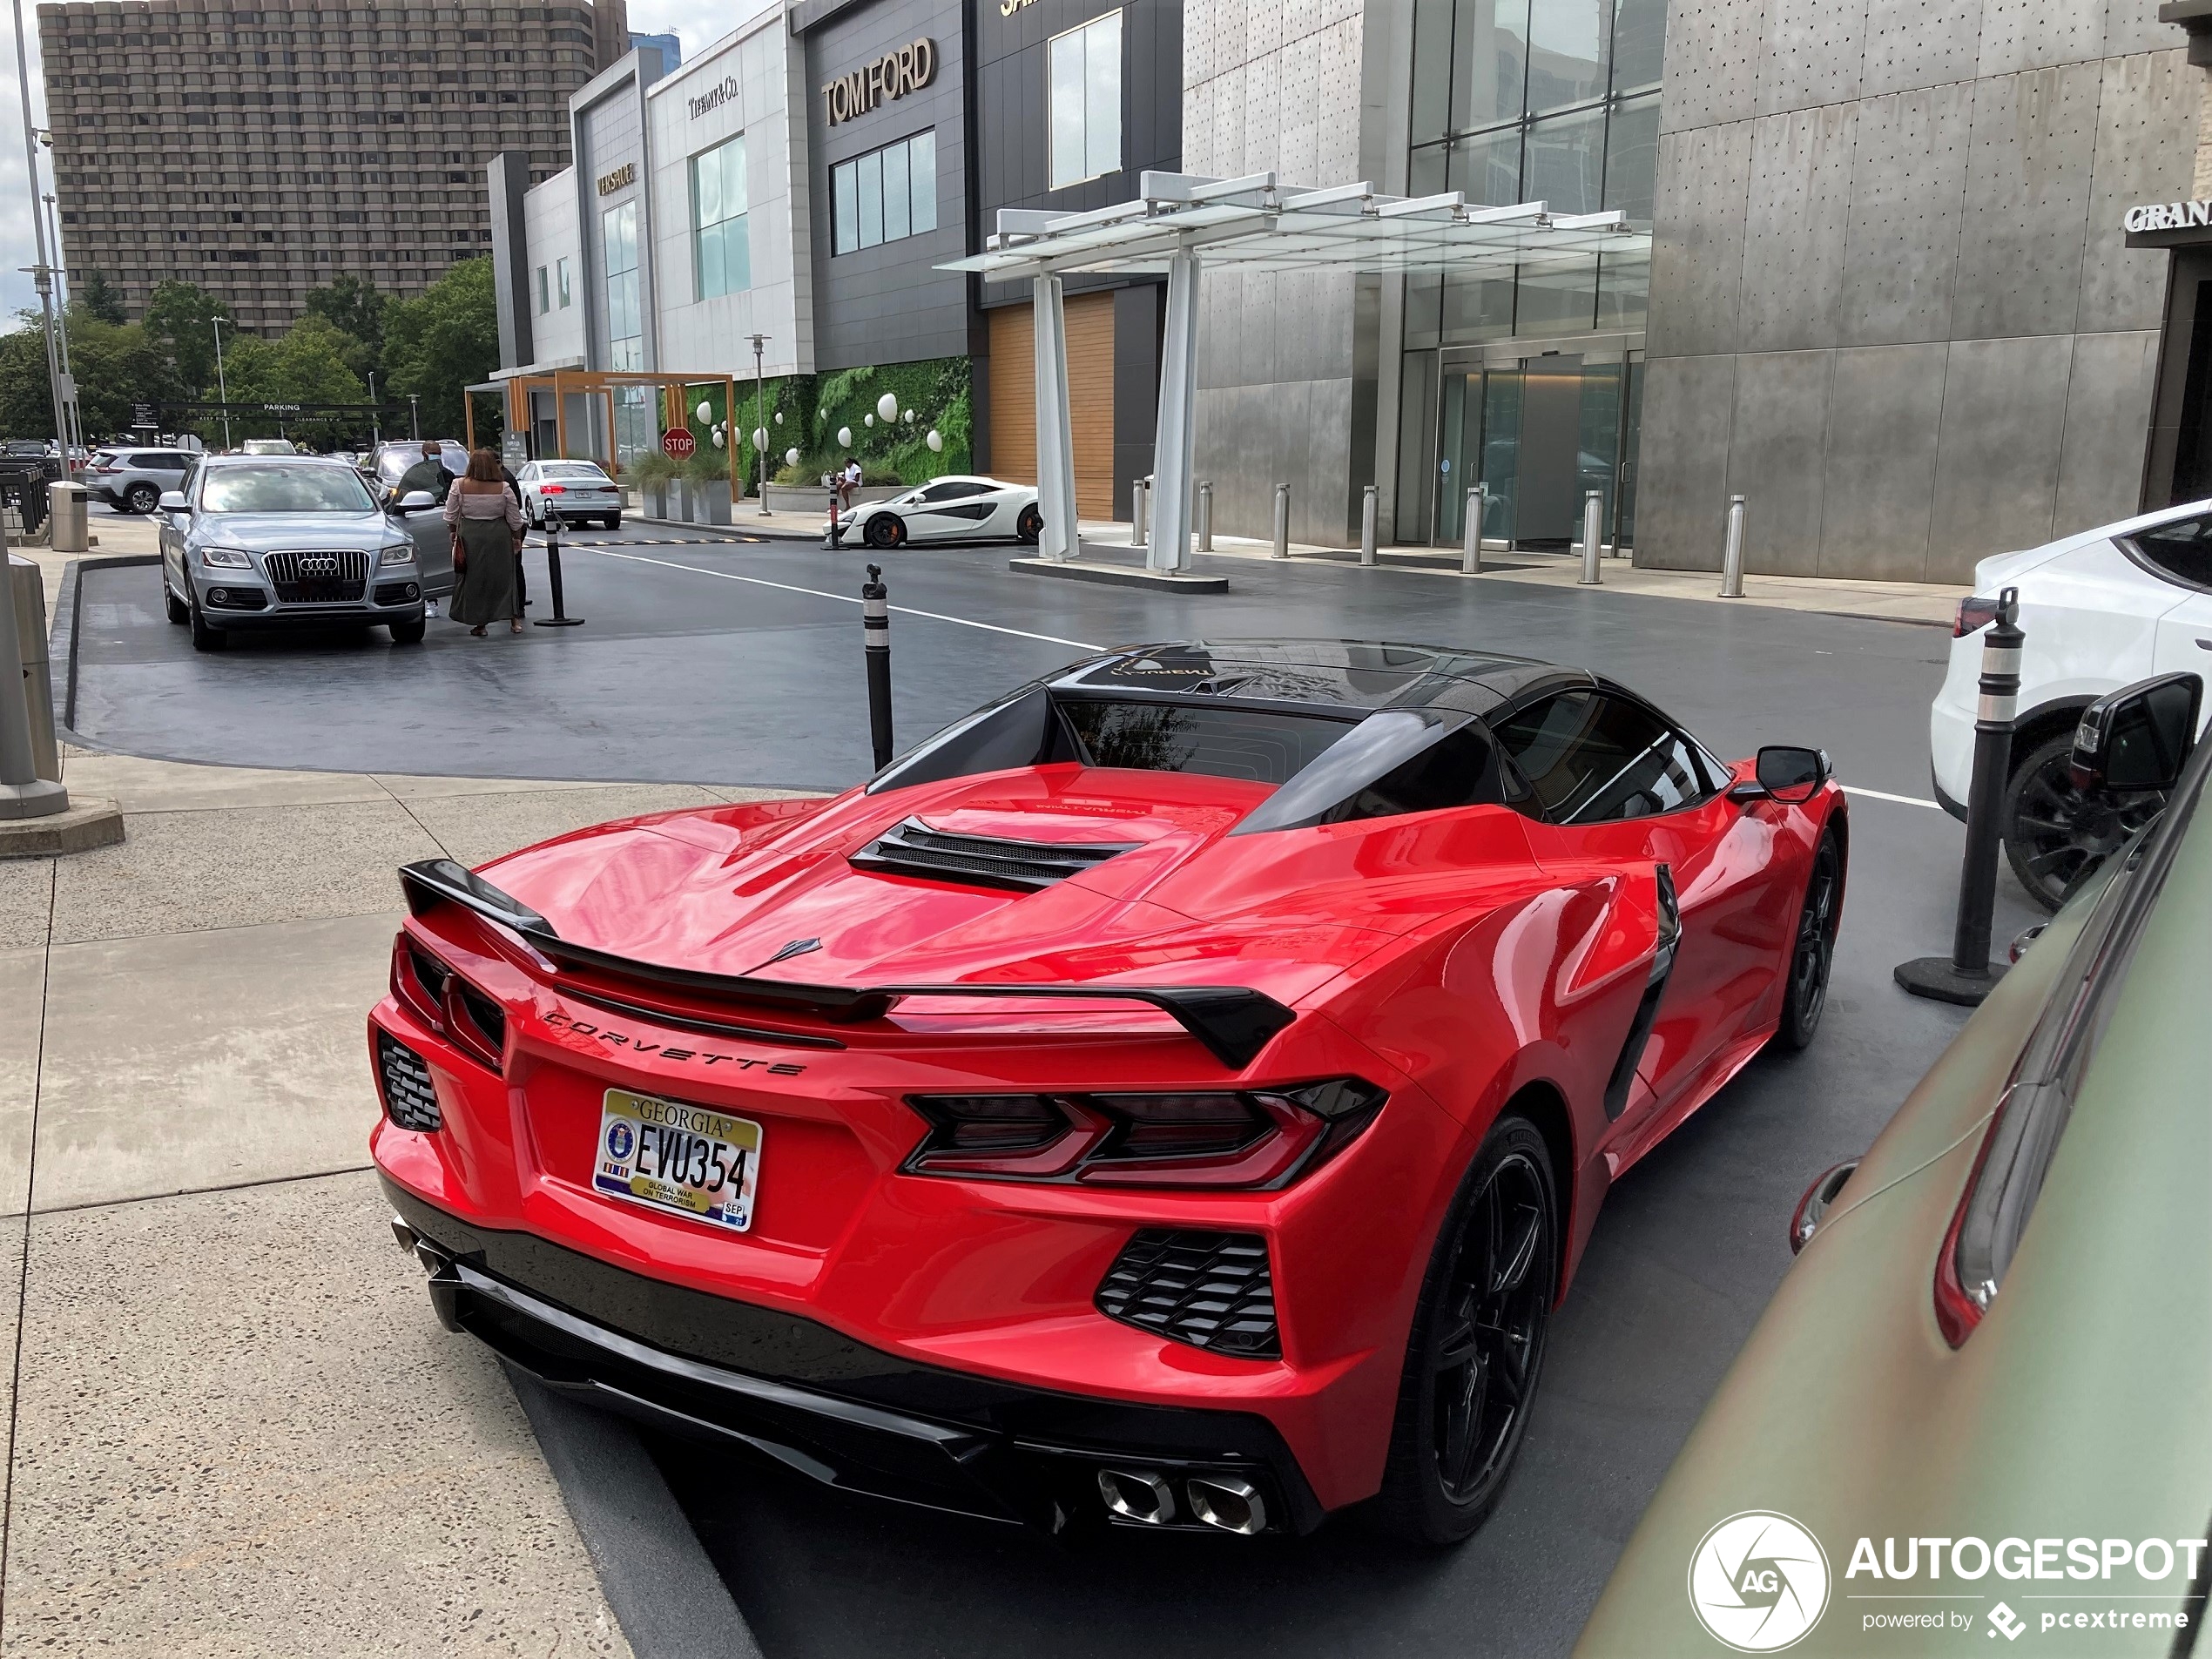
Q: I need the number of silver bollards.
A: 7